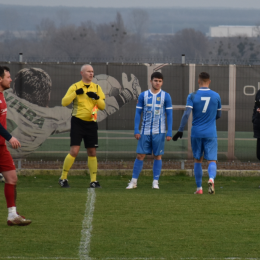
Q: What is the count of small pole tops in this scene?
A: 2